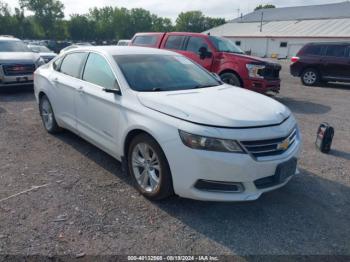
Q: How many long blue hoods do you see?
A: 0